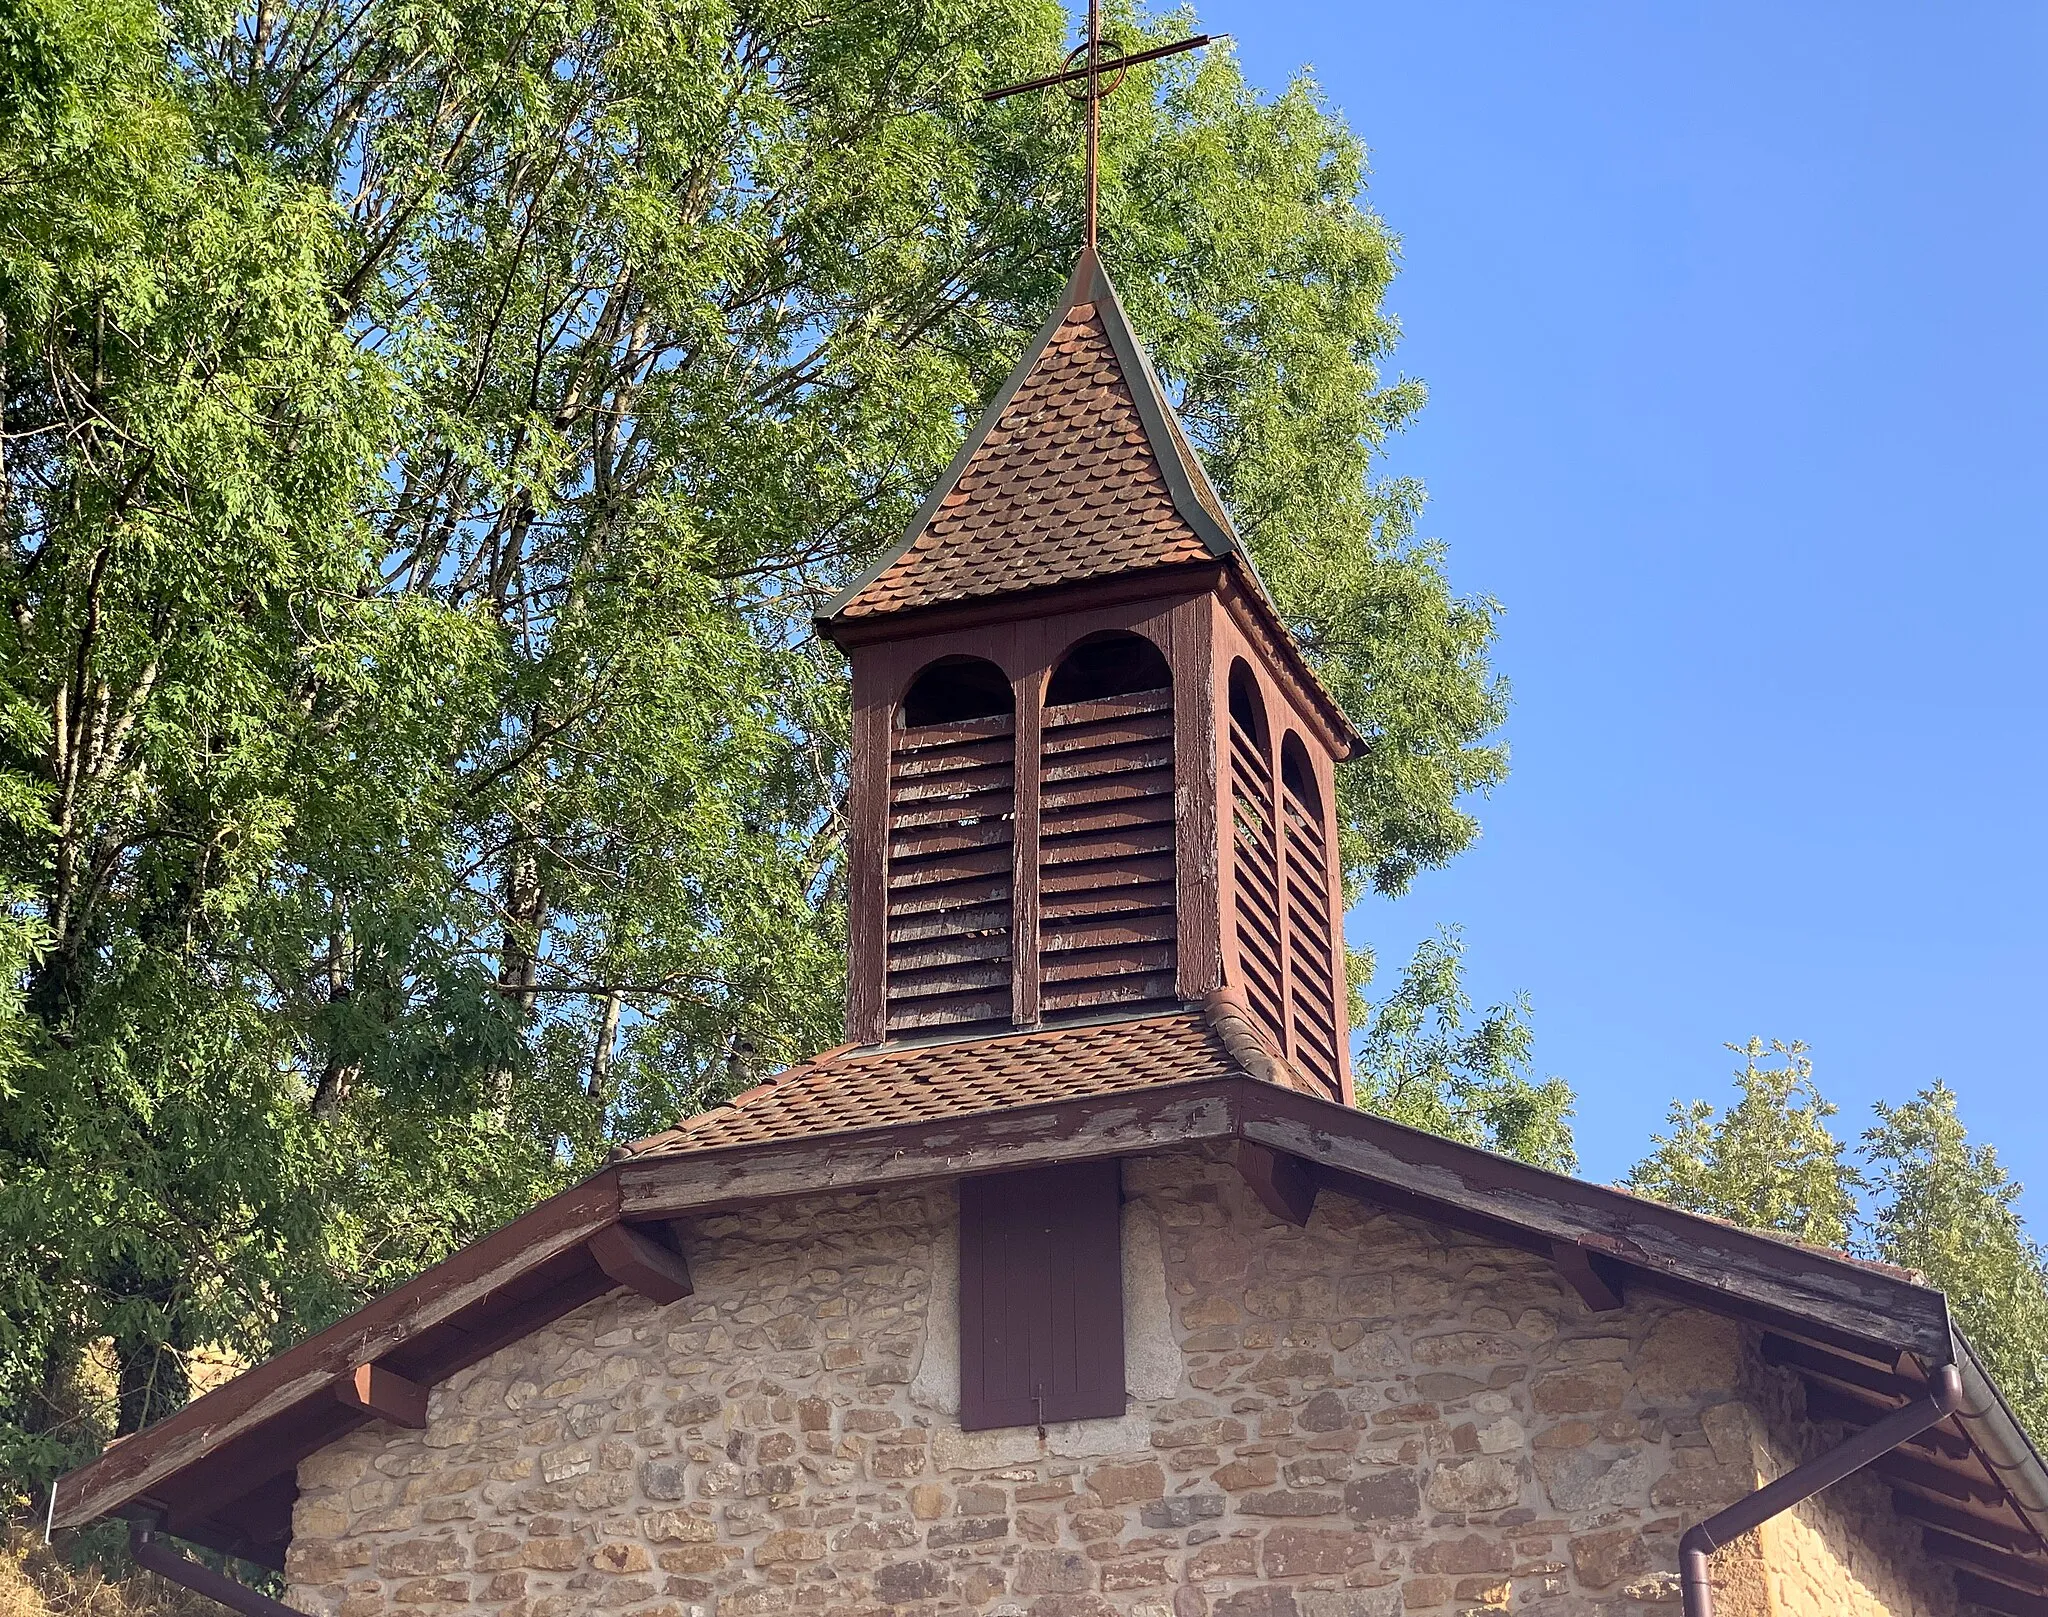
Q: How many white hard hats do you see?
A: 0